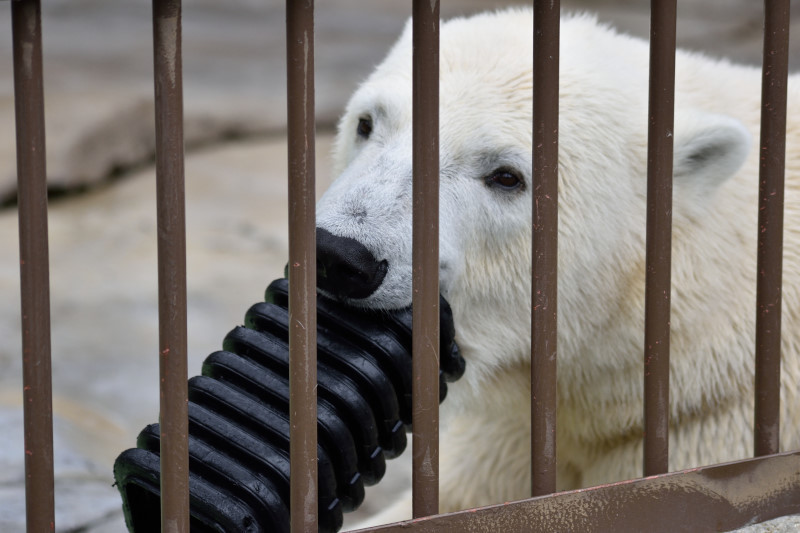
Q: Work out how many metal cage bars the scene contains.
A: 7